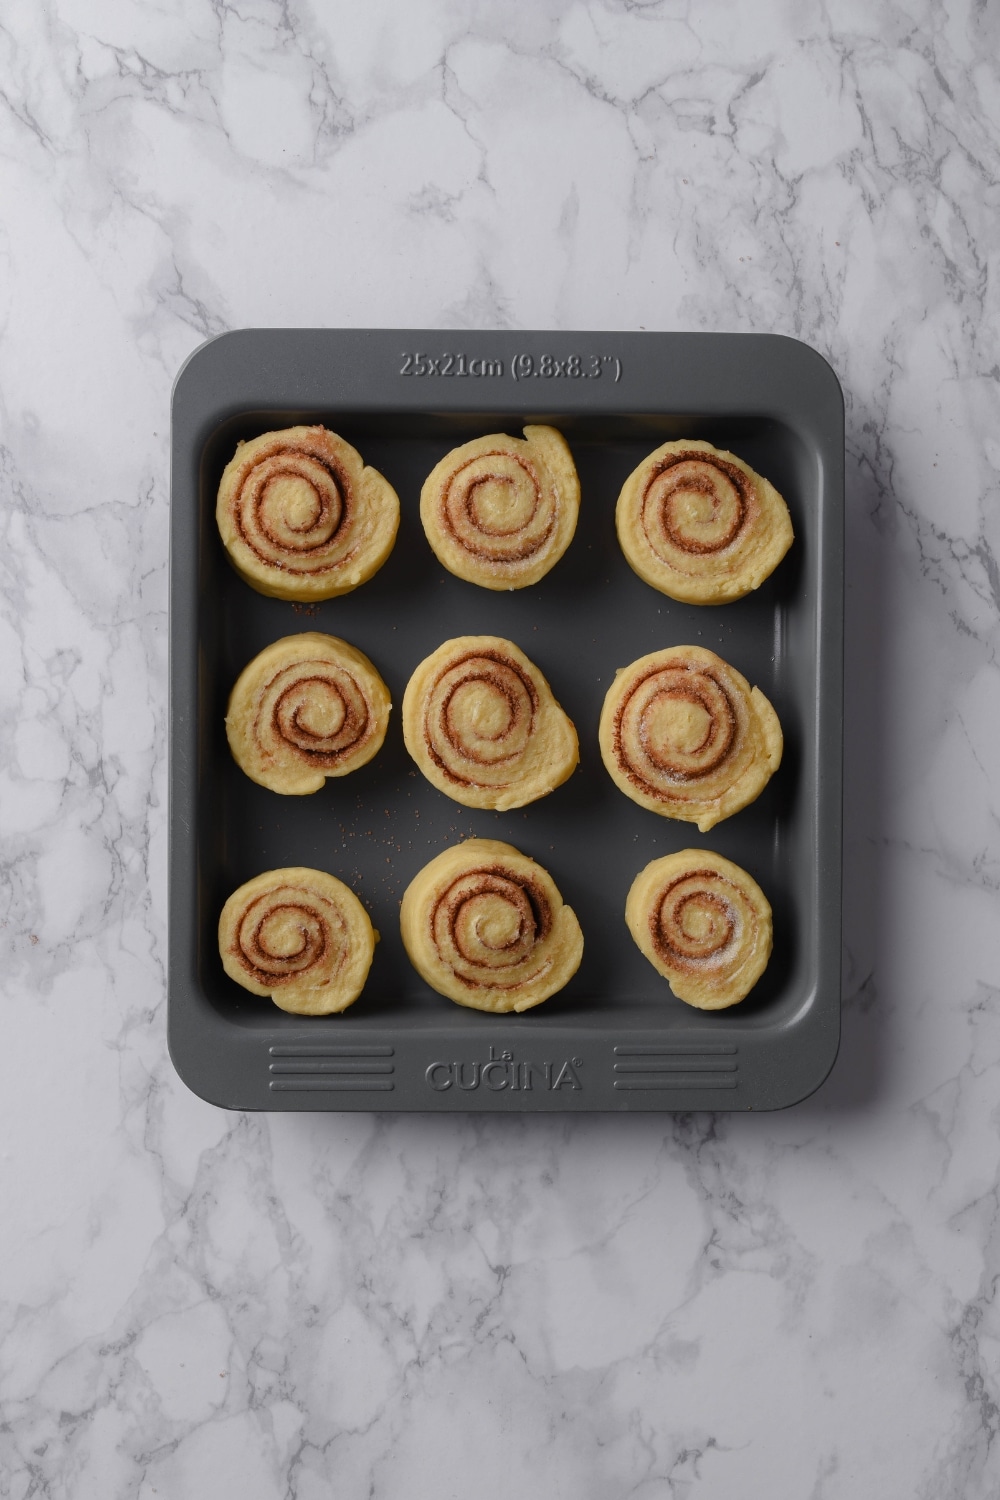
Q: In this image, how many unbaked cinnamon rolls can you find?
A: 9